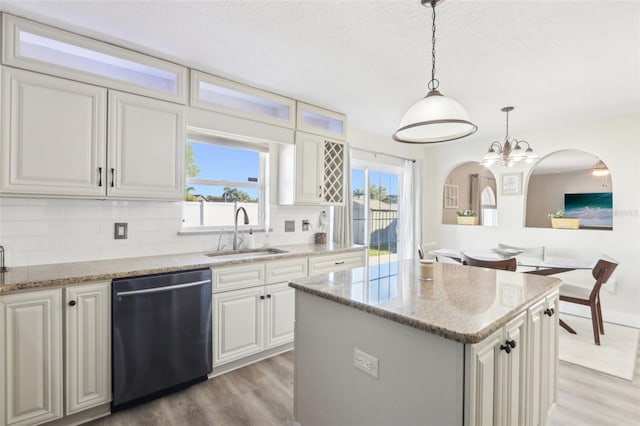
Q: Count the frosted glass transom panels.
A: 3